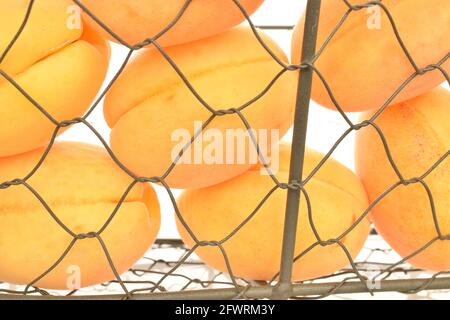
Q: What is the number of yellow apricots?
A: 7